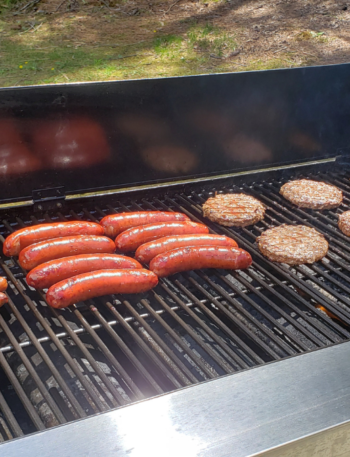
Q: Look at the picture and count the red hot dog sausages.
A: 8